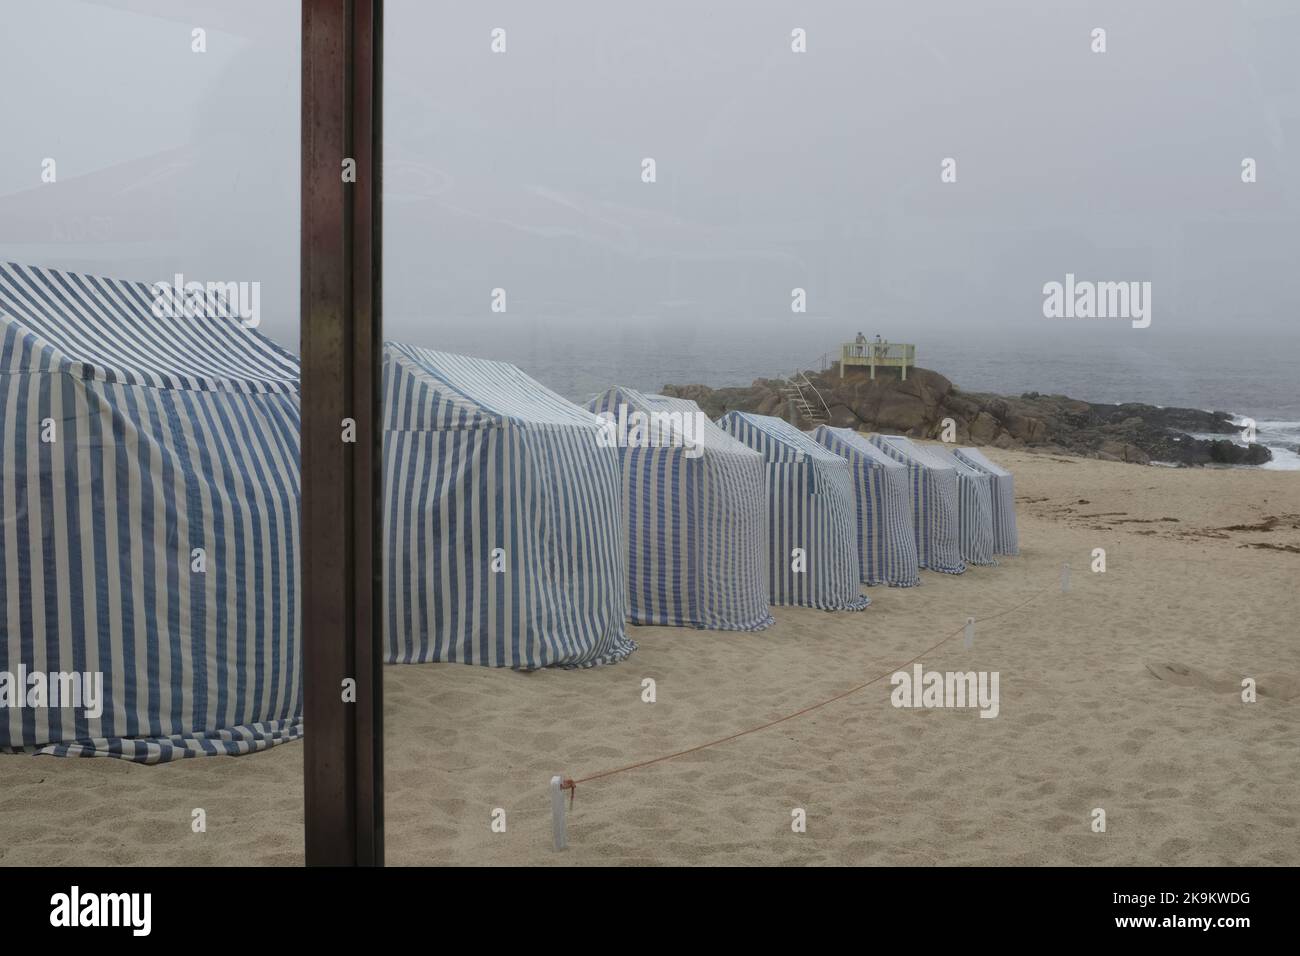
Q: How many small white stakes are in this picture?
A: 3